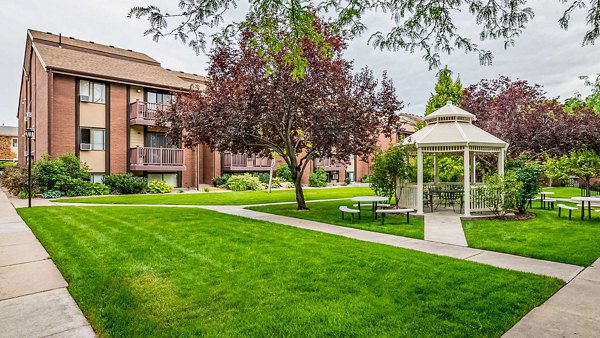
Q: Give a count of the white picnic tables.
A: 3